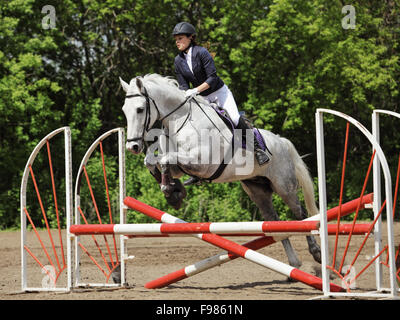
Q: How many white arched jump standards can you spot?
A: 4